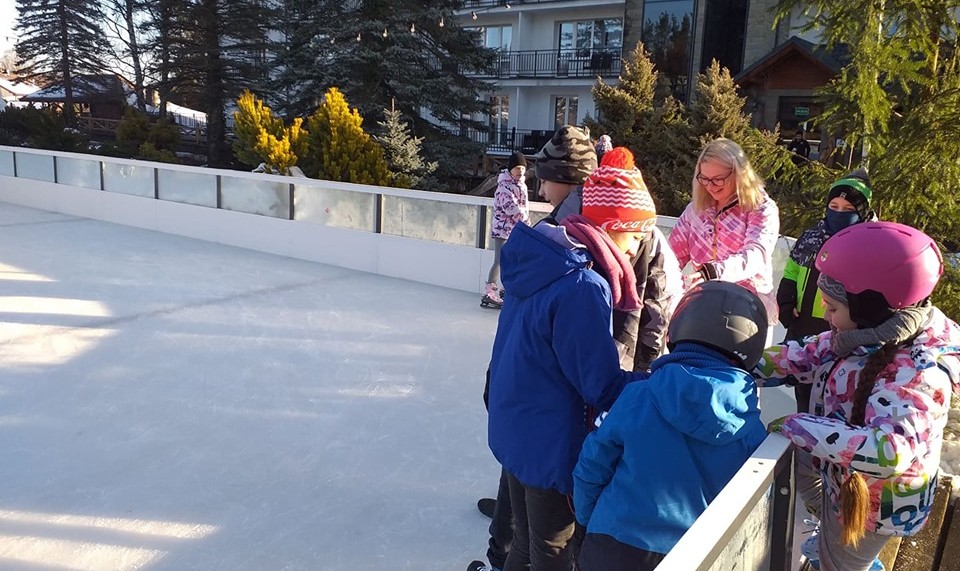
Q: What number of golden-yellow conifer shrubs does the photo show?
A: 2